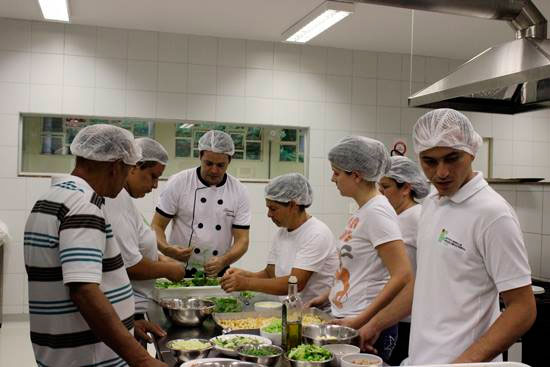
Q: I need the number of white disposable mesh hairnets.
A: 7